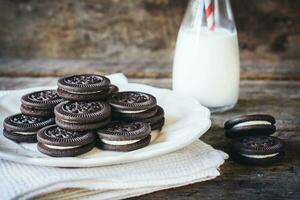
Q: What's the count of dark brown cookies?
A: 11